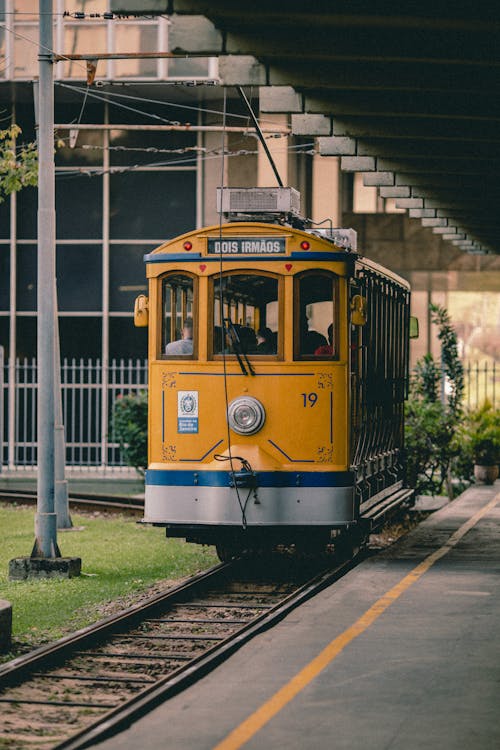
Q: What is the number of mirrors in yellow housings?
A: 2